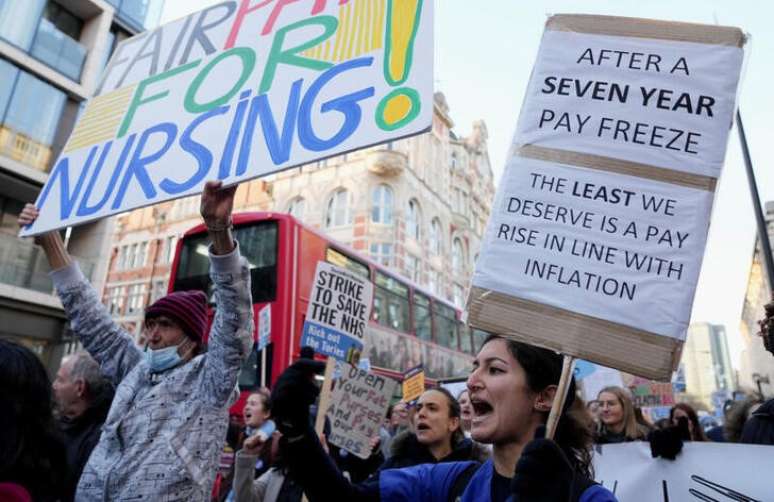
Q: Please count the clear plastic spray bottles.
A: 0